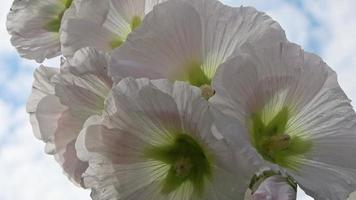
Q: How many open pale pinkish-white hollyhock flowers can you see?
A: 6